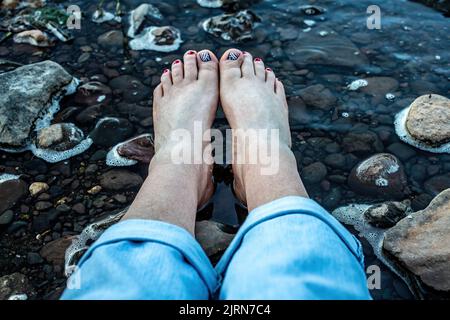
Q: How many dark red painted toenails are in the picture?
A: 6